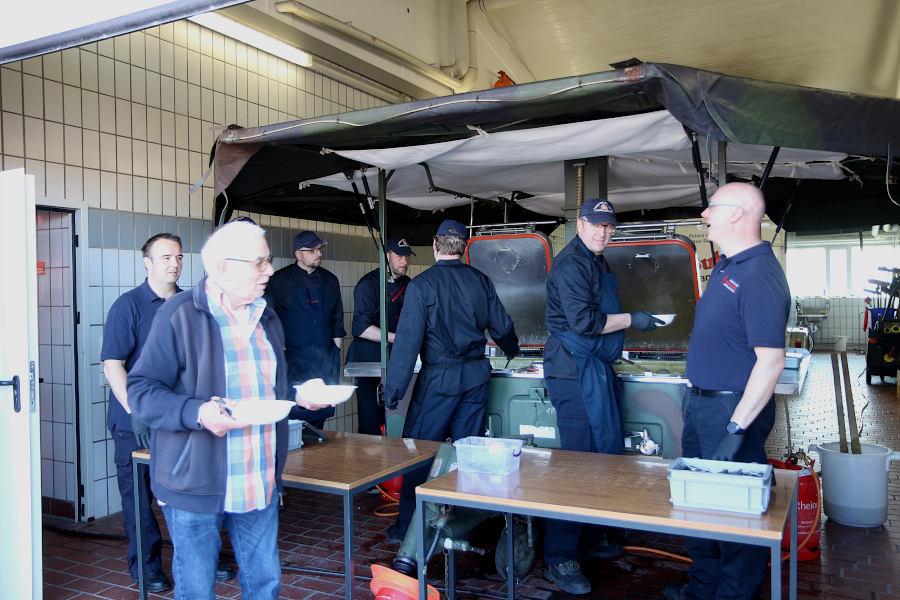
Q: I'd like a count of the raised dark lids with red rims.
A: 2